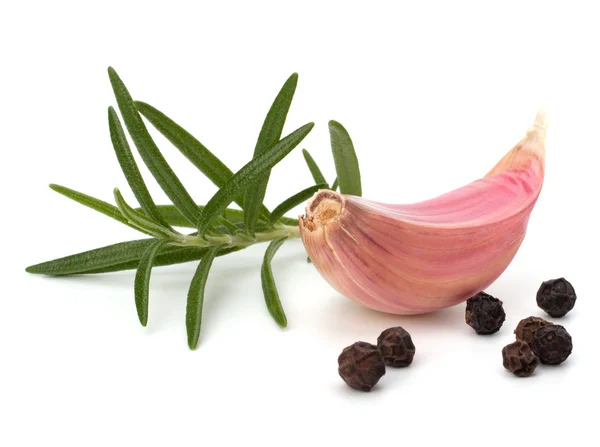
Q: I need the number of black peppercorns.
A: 7